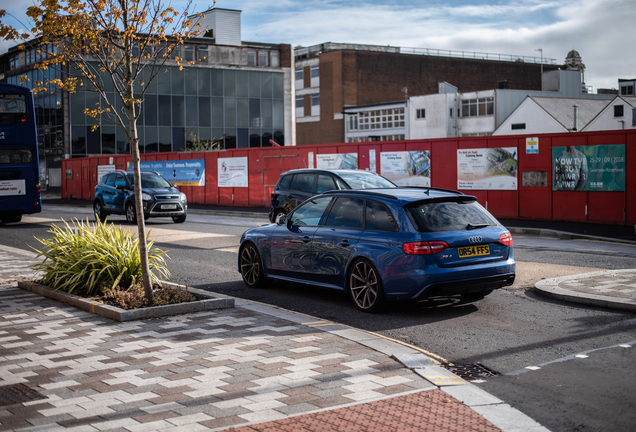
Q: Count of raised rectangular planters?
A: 1